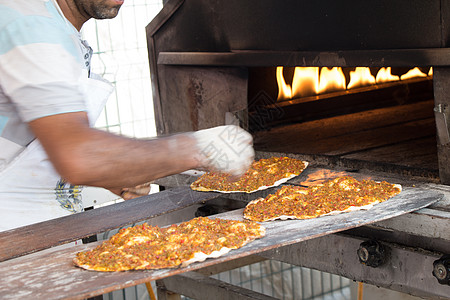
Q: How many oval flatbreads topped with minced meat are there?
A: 3